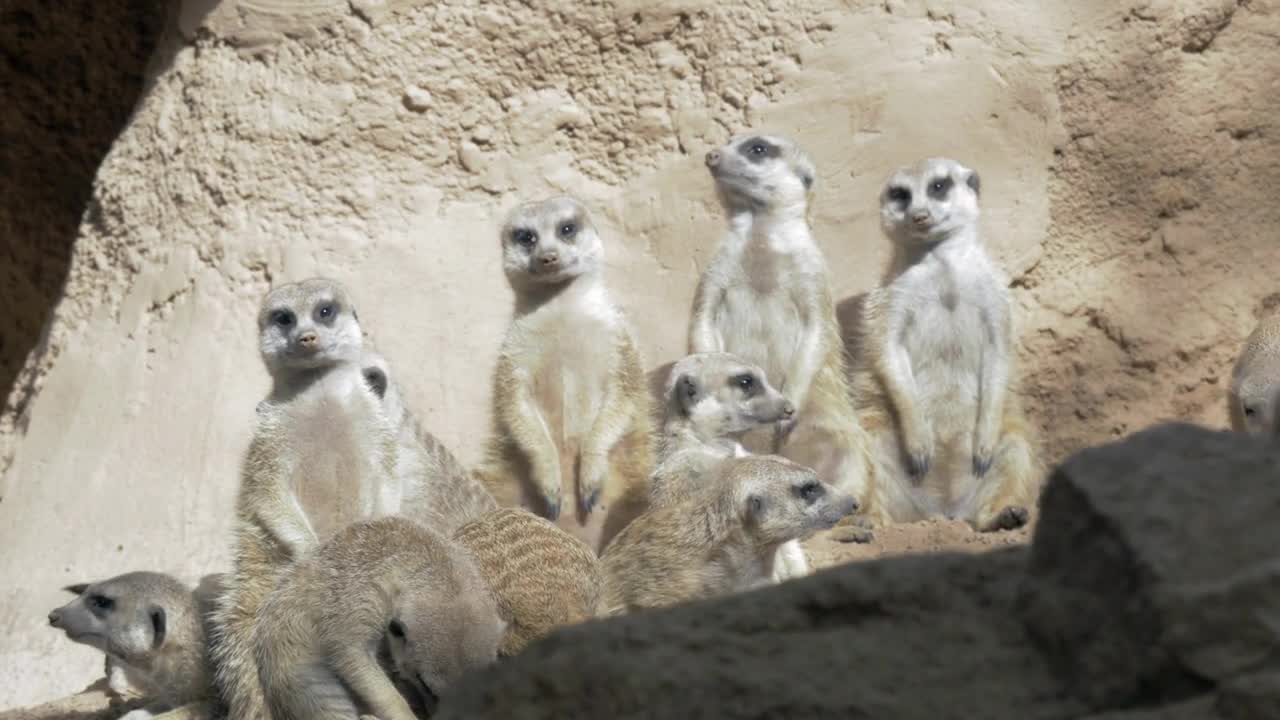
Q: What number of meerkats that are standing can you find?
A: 4